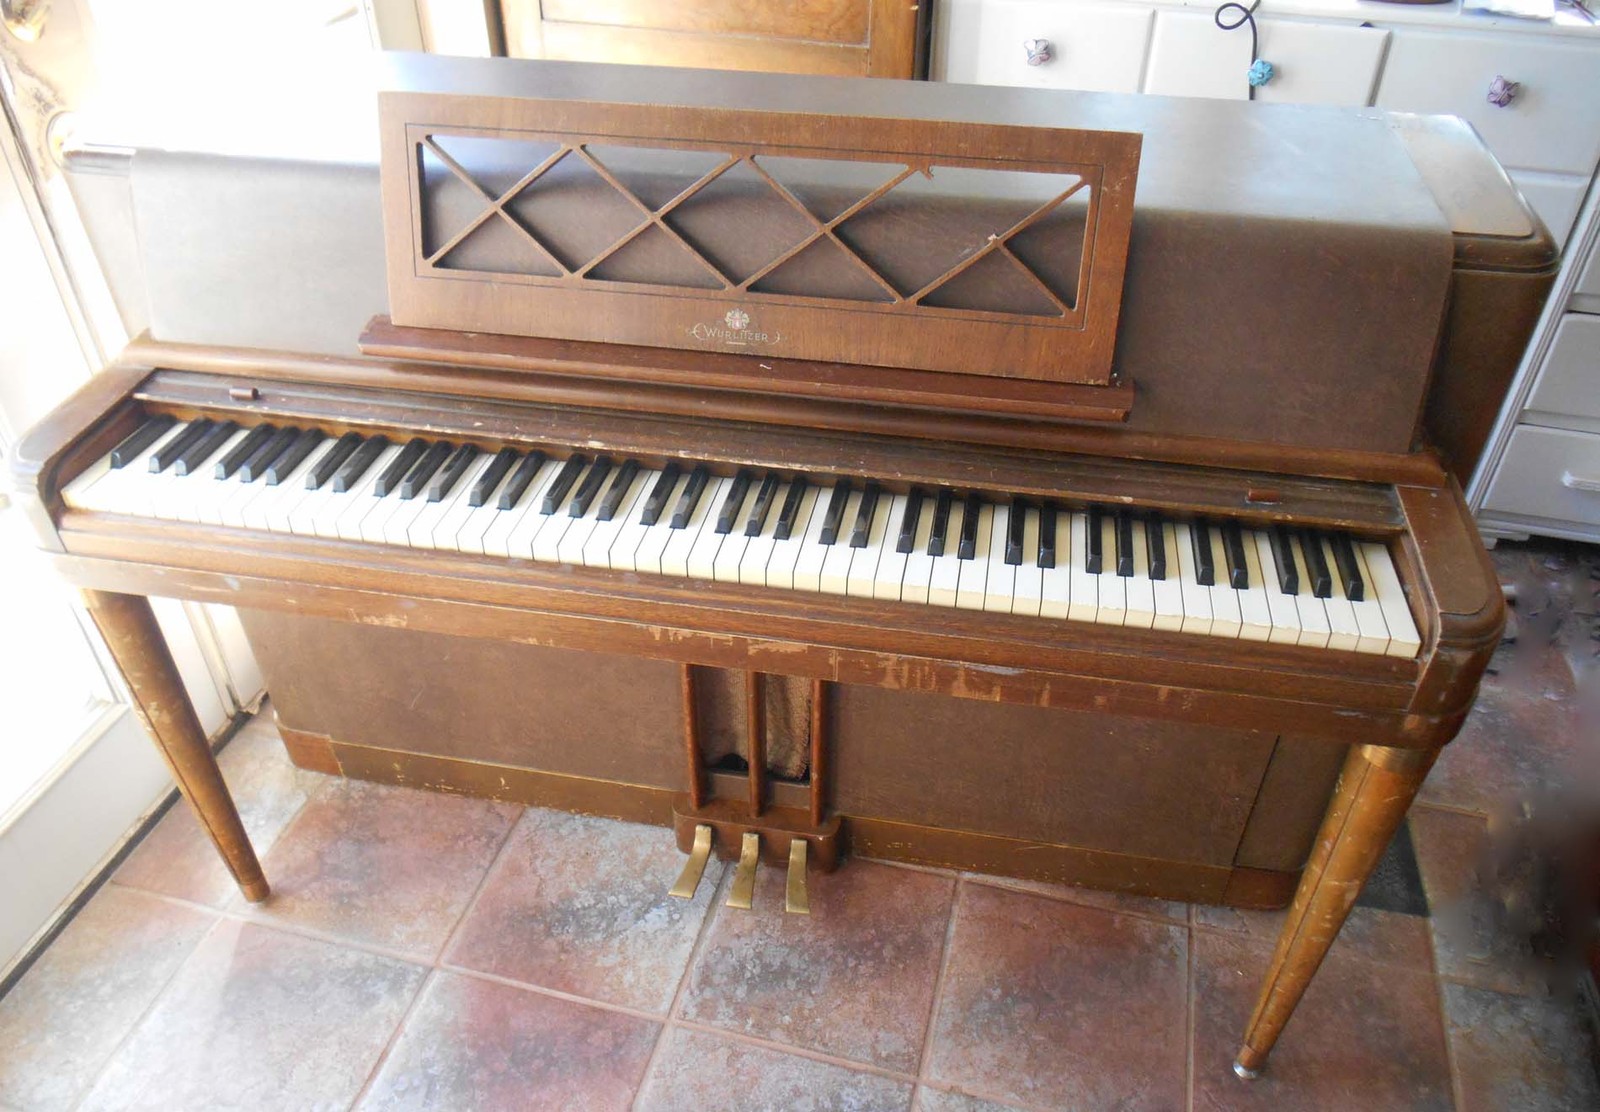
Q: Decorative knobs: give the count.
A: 3